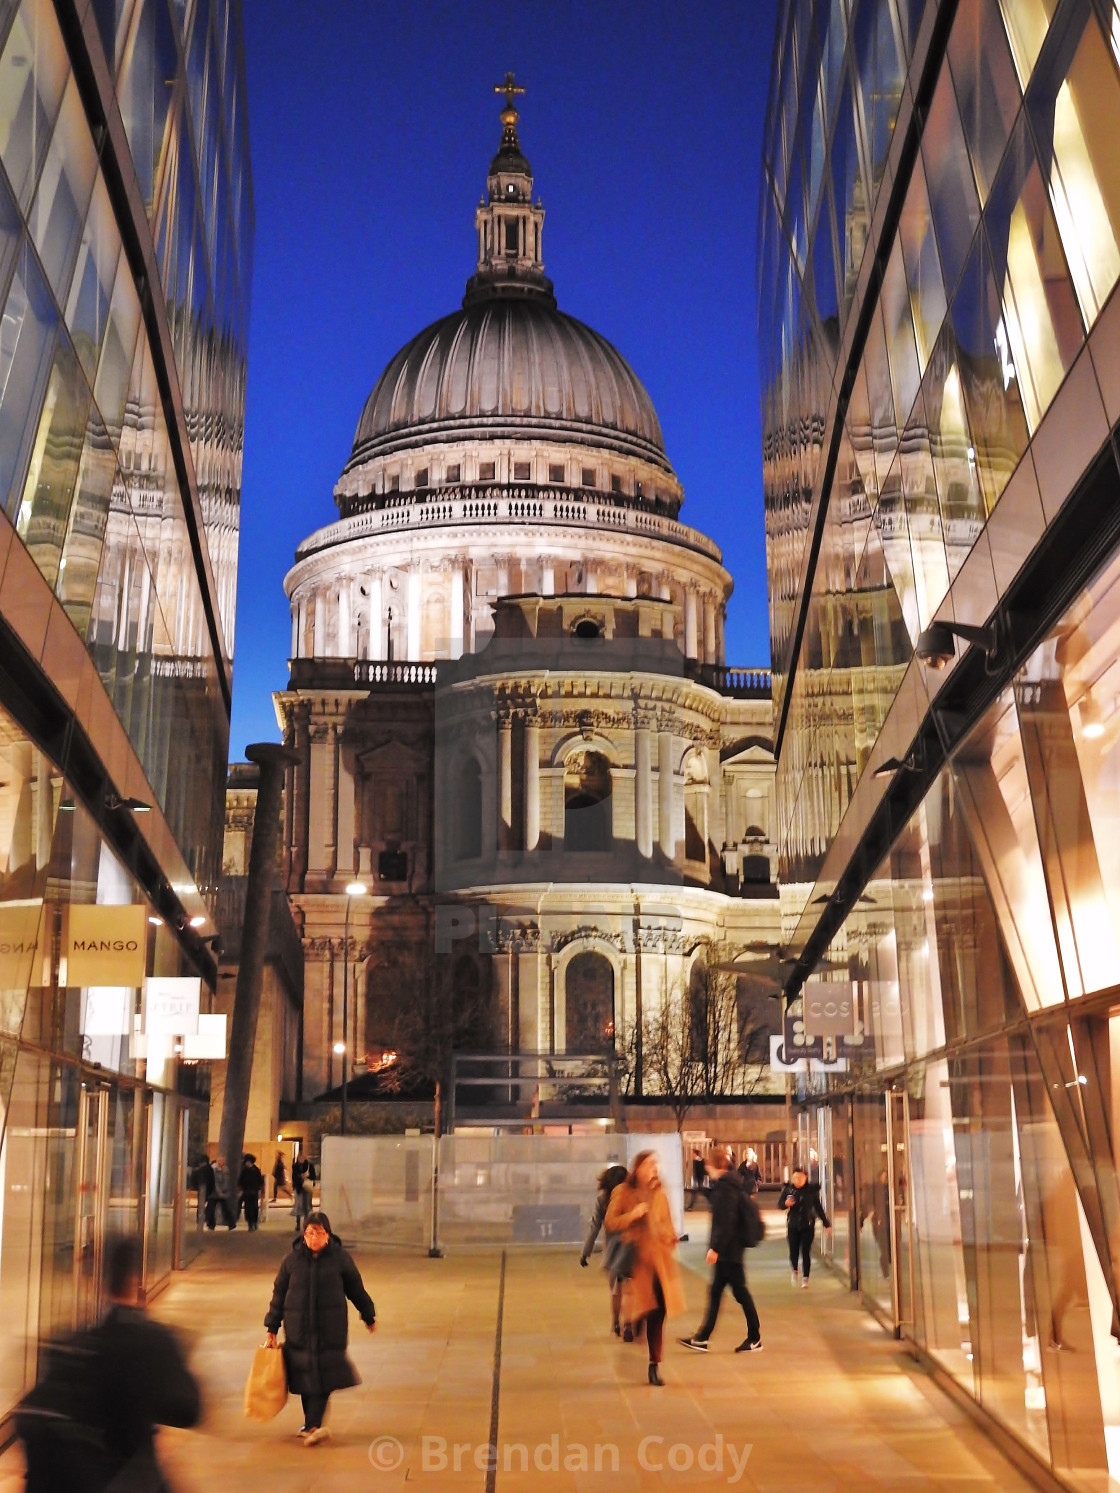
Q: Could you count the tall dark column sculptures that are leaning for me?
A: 1